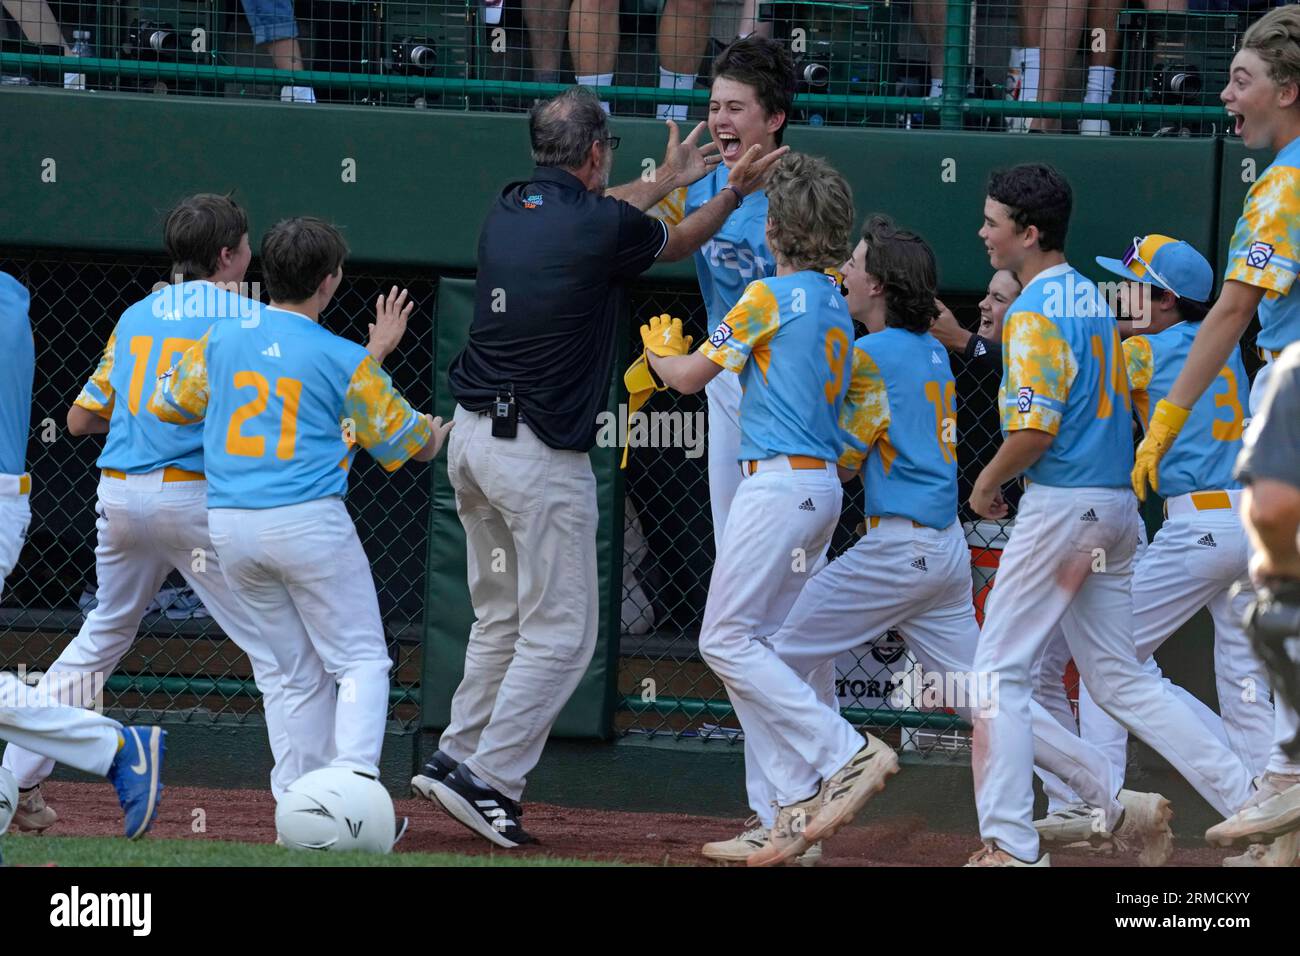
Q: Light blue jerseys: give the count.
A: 9